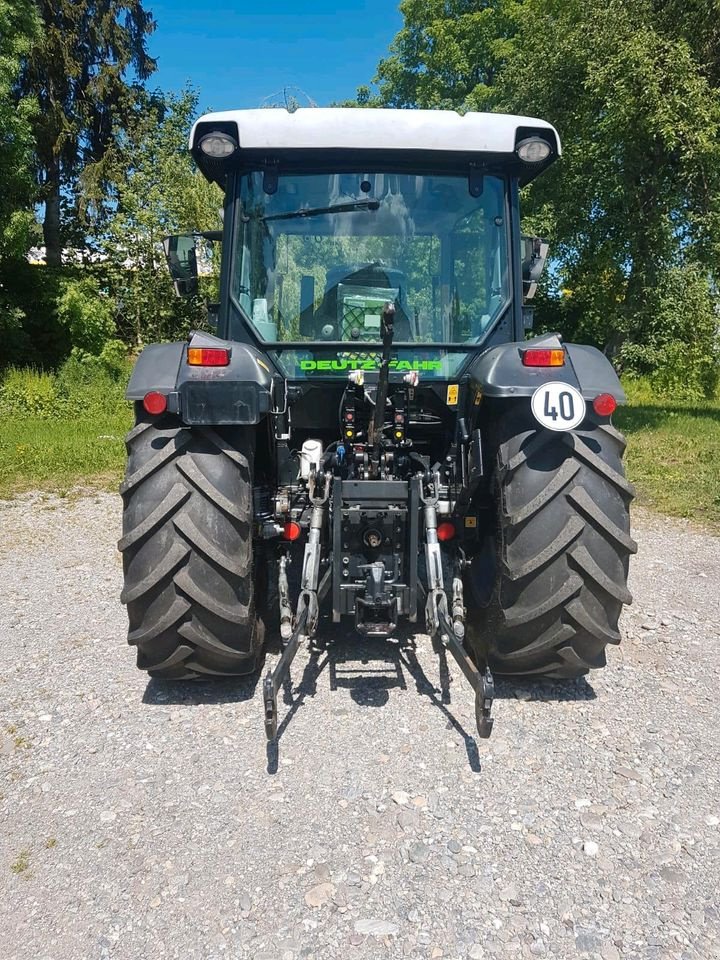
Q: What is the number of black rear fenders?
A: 2